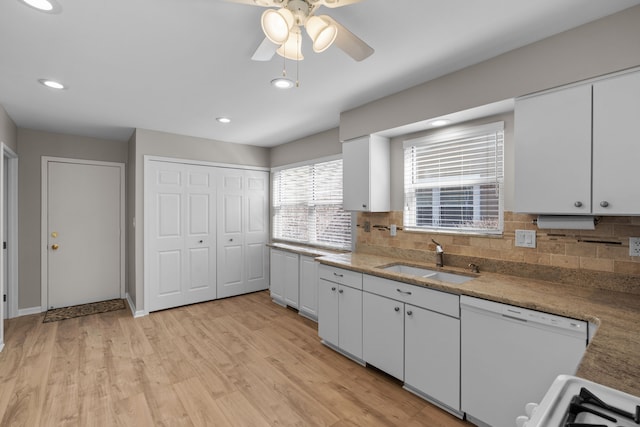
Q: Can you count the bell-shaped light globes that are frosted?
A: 3